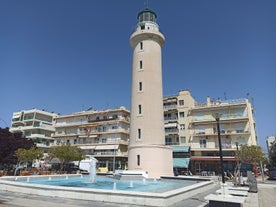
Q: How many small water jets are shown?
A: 9